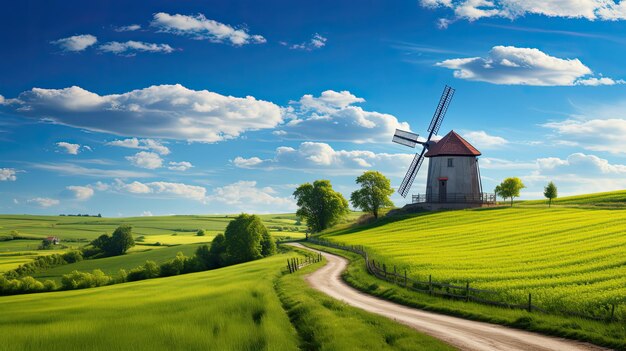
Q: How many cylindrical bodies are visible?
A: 1